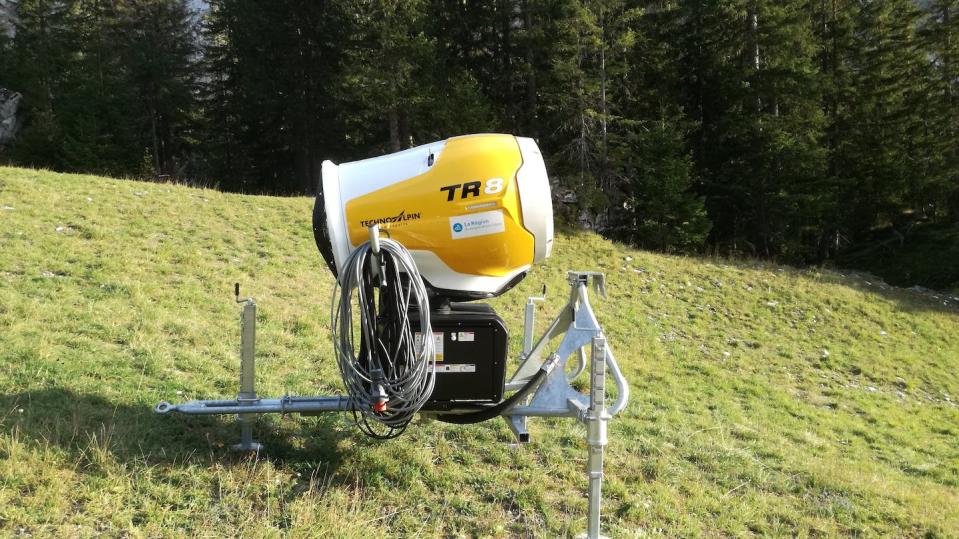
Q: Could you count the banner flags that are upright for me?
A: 0